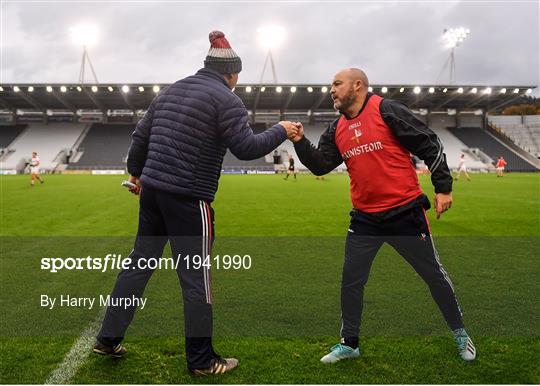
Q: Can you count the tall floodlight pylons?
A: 3